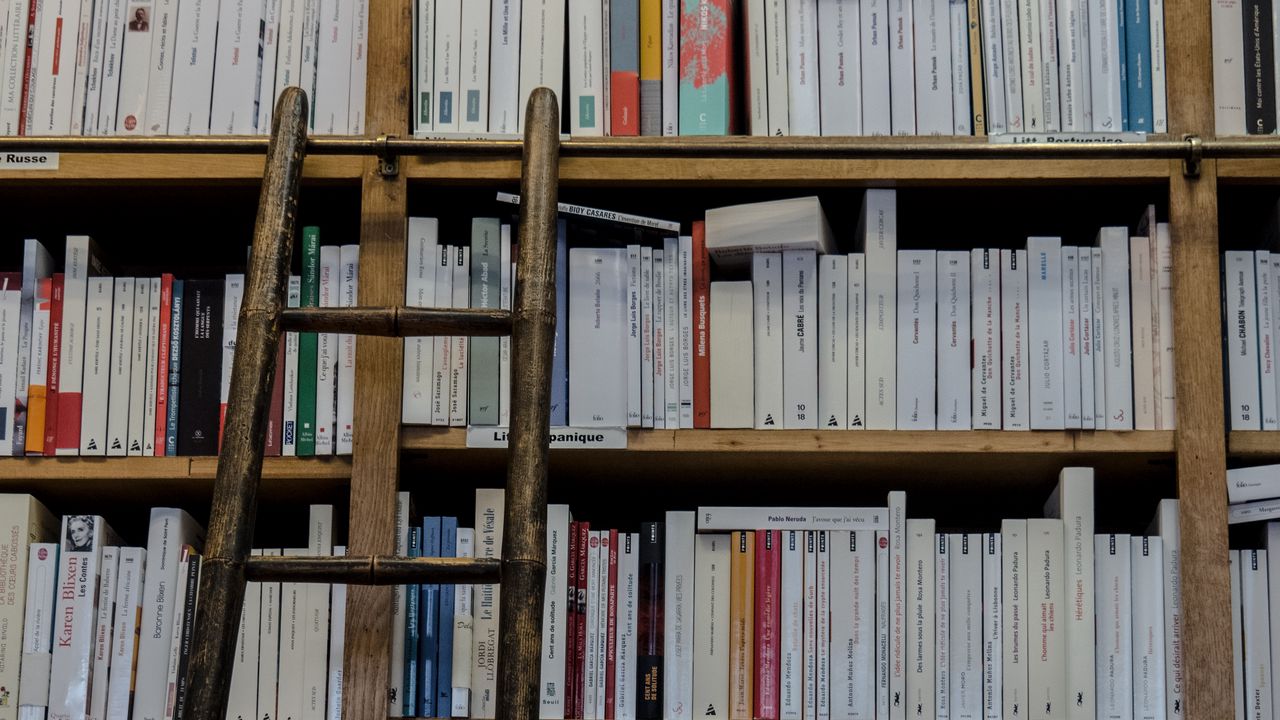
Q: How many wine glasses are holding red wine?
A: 0